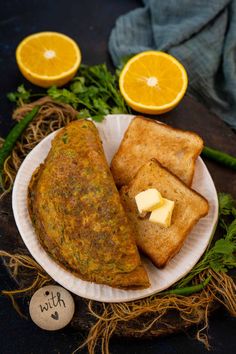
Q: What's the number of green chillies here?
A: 3